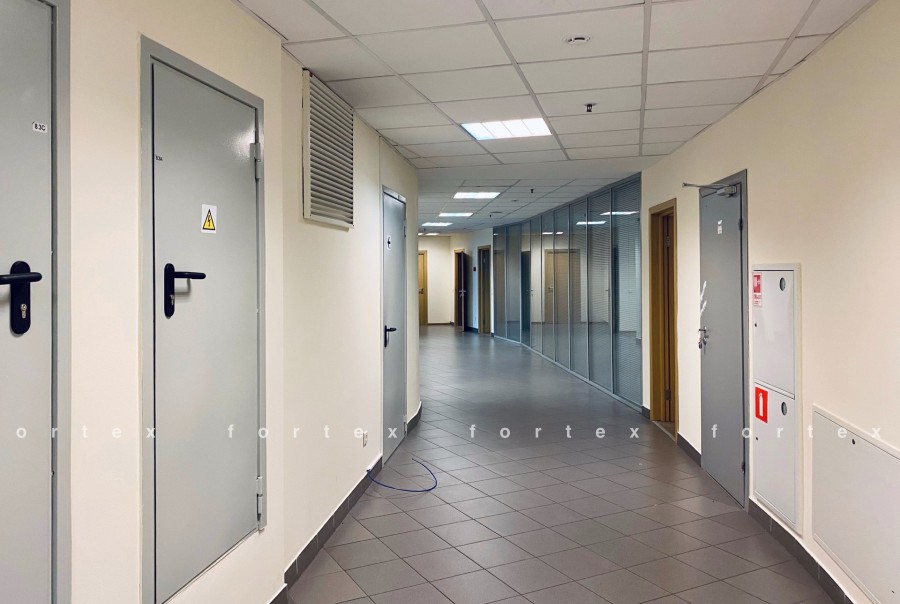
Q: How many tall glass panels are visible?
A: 9